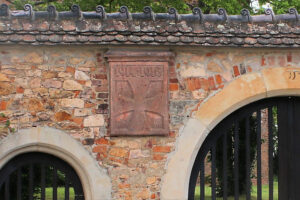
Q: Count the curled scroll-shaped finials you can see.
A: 13